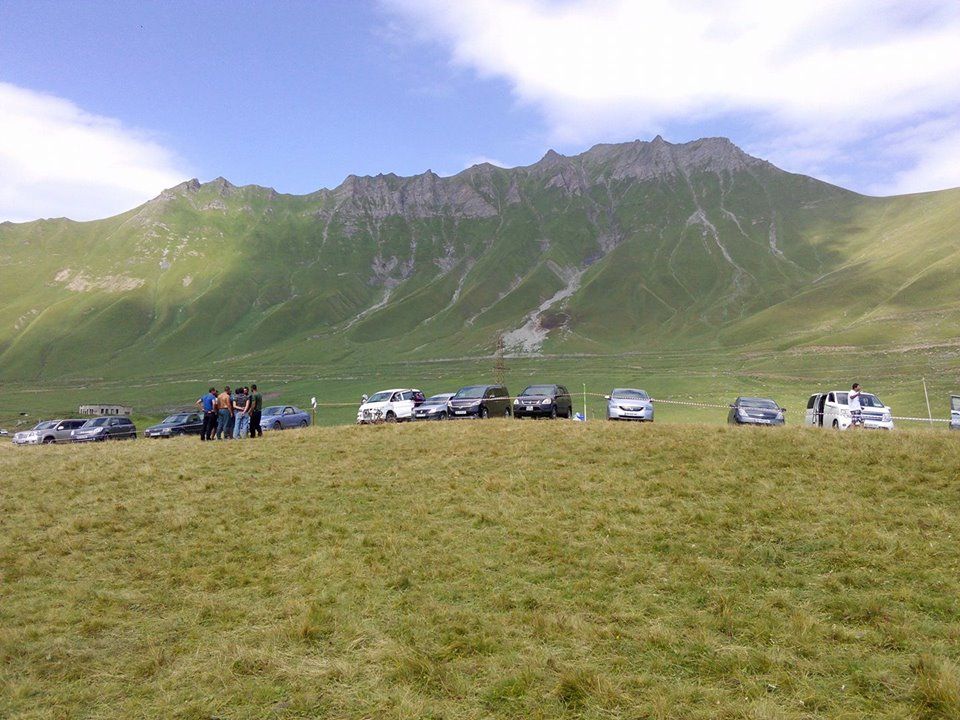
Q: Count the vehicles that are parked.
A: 12